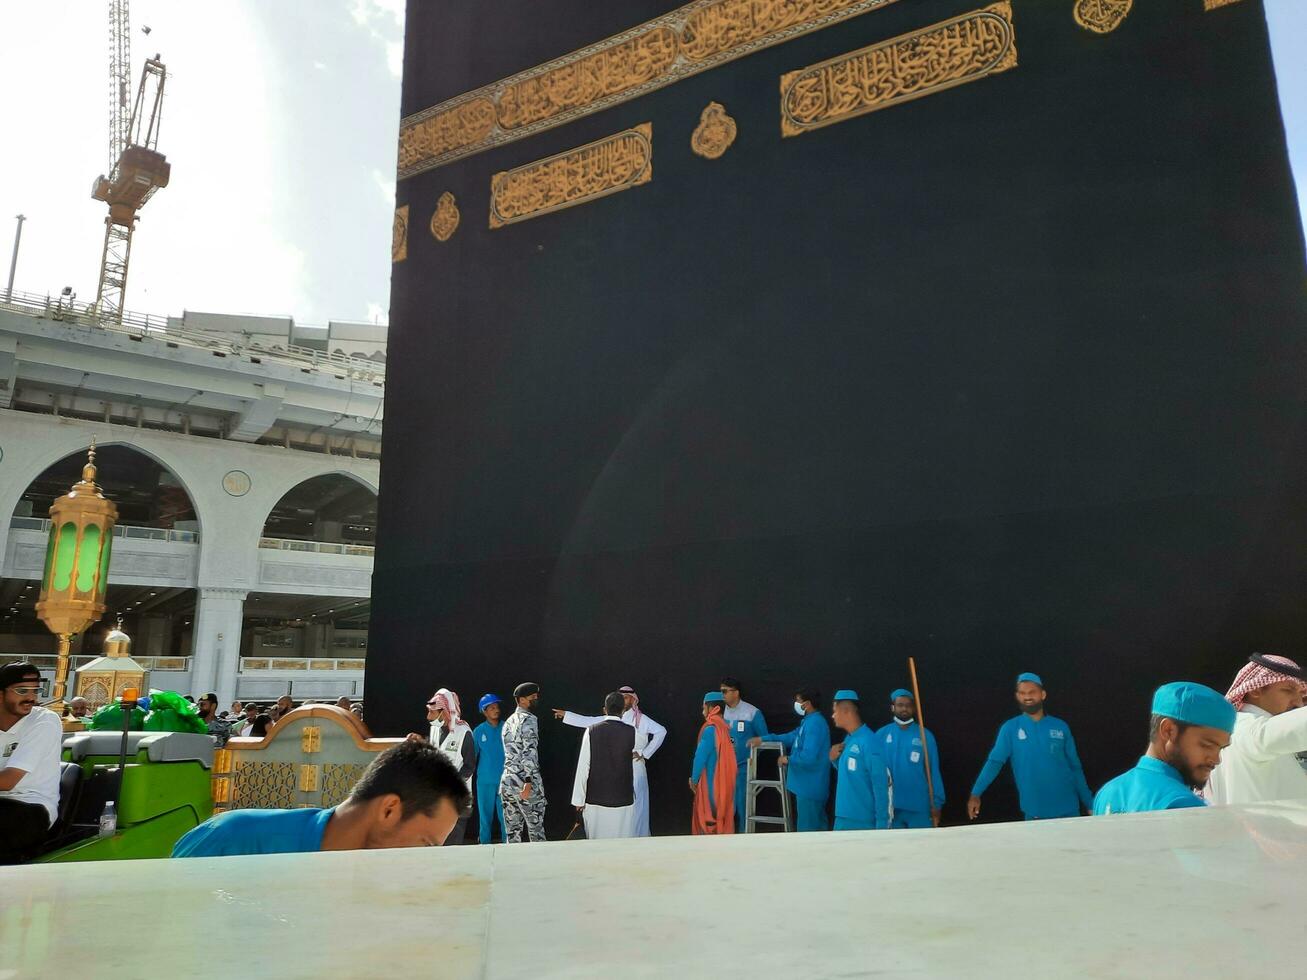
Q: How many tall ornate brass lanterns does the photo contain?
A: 1